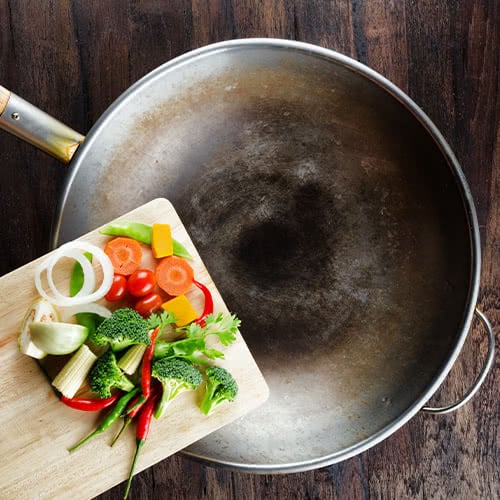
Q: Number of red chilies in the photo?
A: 5